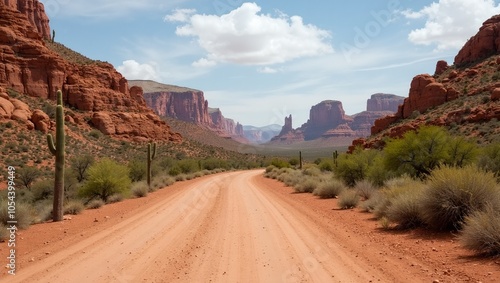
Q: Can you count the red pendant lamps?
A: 0